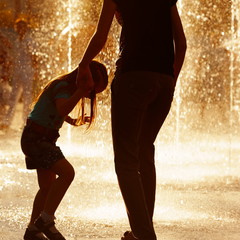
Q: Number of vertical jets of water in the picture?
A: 3